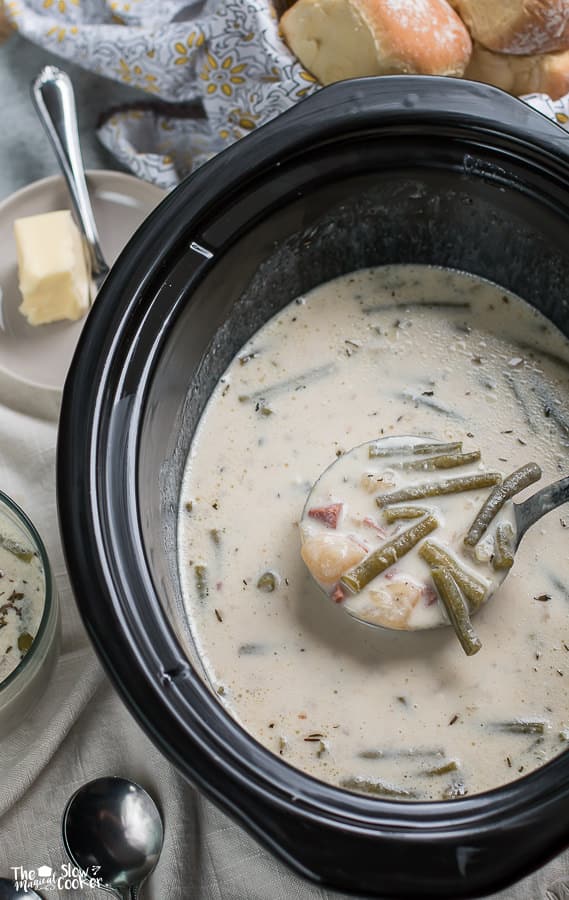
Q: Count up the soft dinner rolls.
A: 3